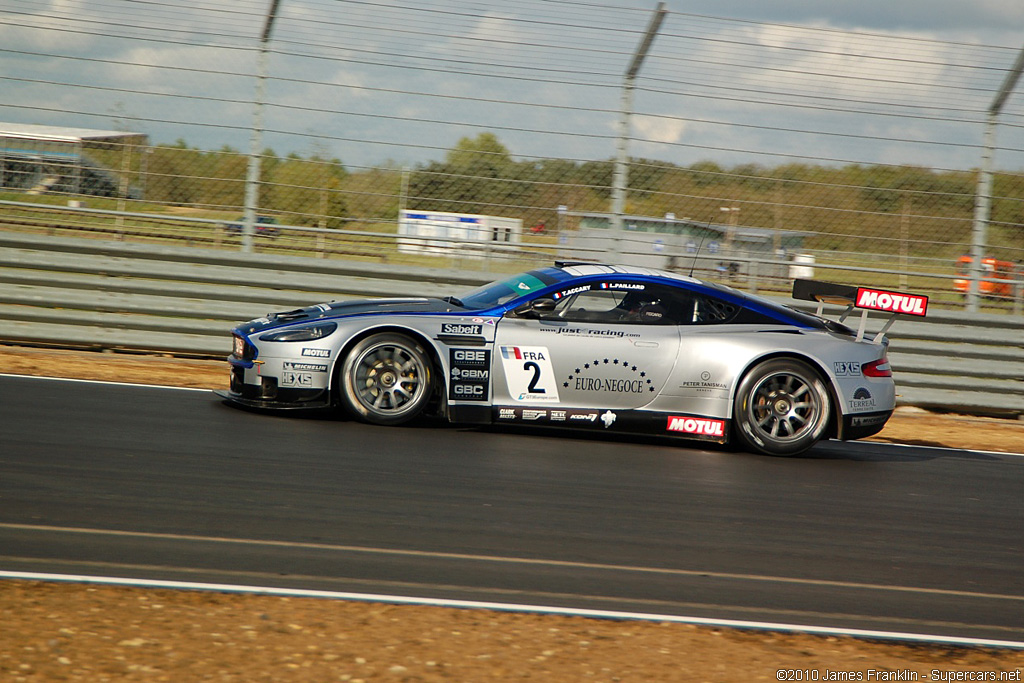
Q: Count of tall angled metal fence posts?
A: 3